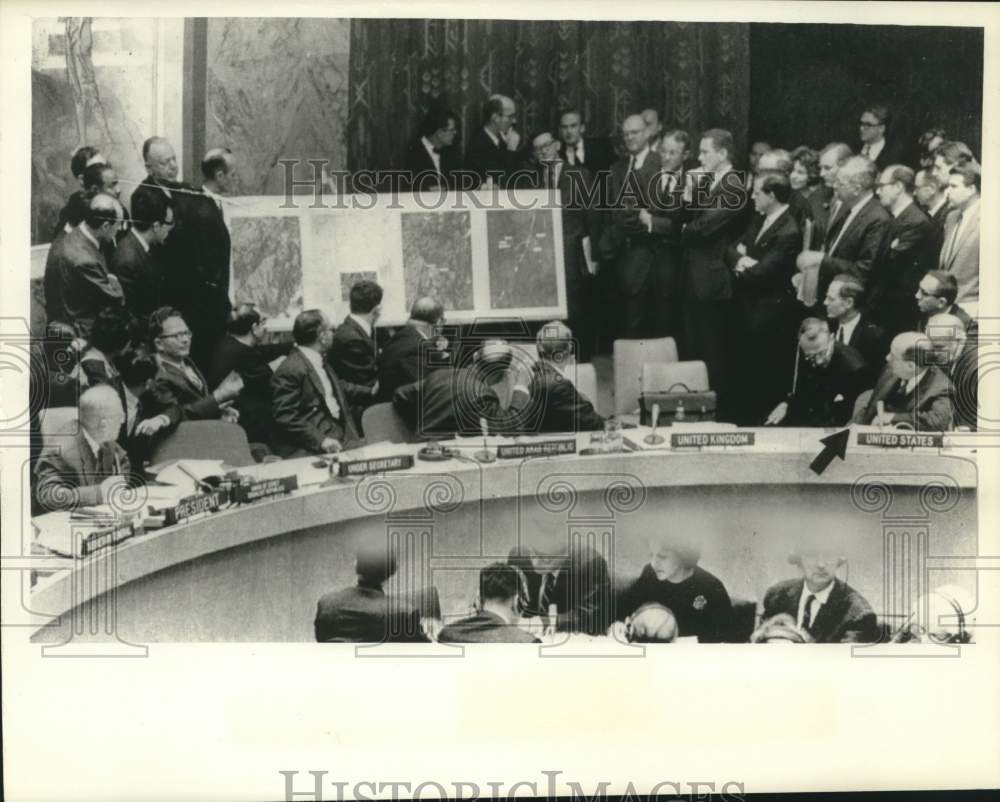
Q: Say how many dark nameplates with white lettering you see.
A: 7